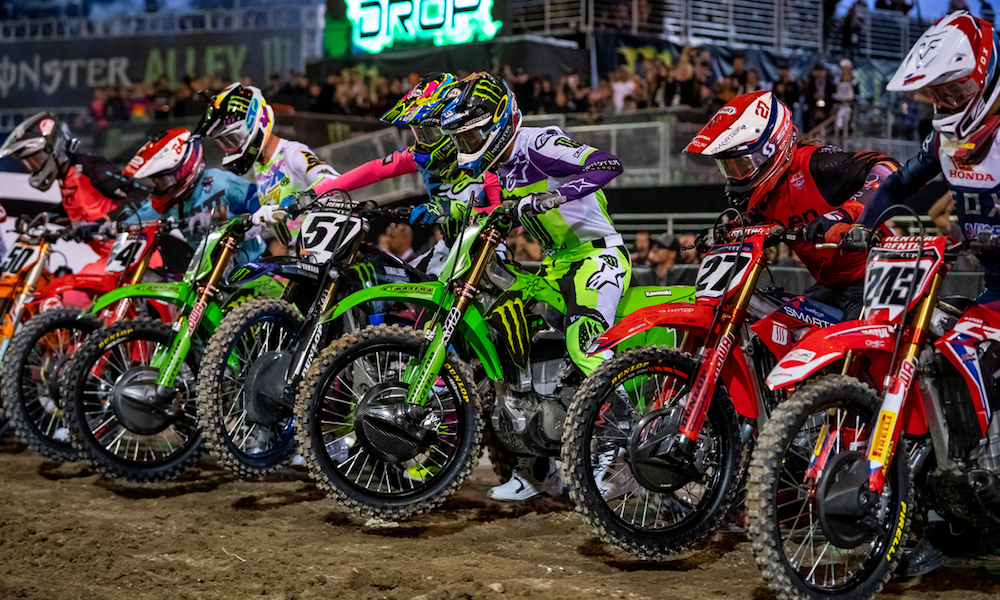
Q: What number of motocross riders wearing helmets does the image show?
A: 7